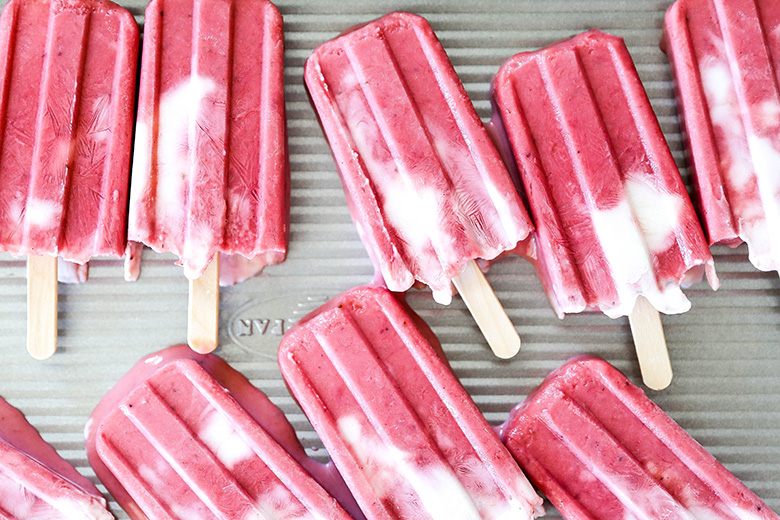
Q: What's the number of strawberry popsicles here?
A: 9